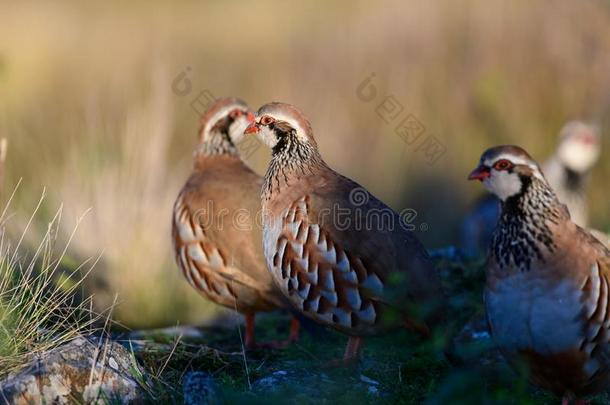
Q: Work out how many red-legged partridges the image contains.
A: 4